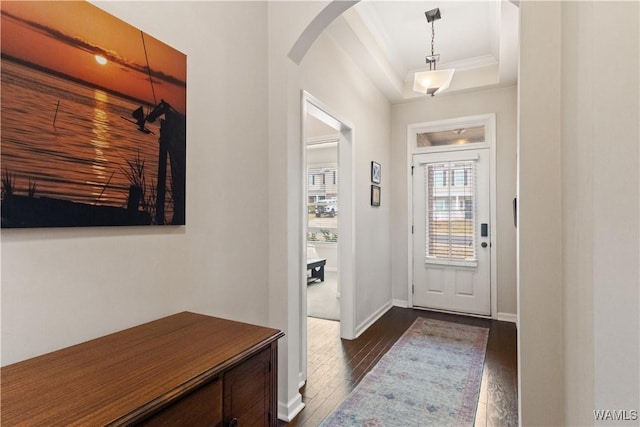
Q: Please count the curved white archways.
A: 1